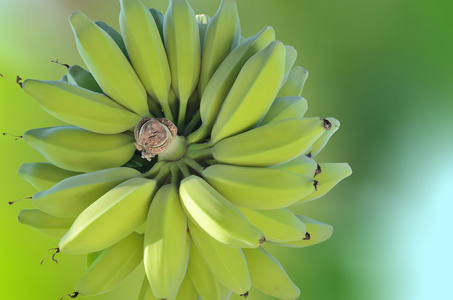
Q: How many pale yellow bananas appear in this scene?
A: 0